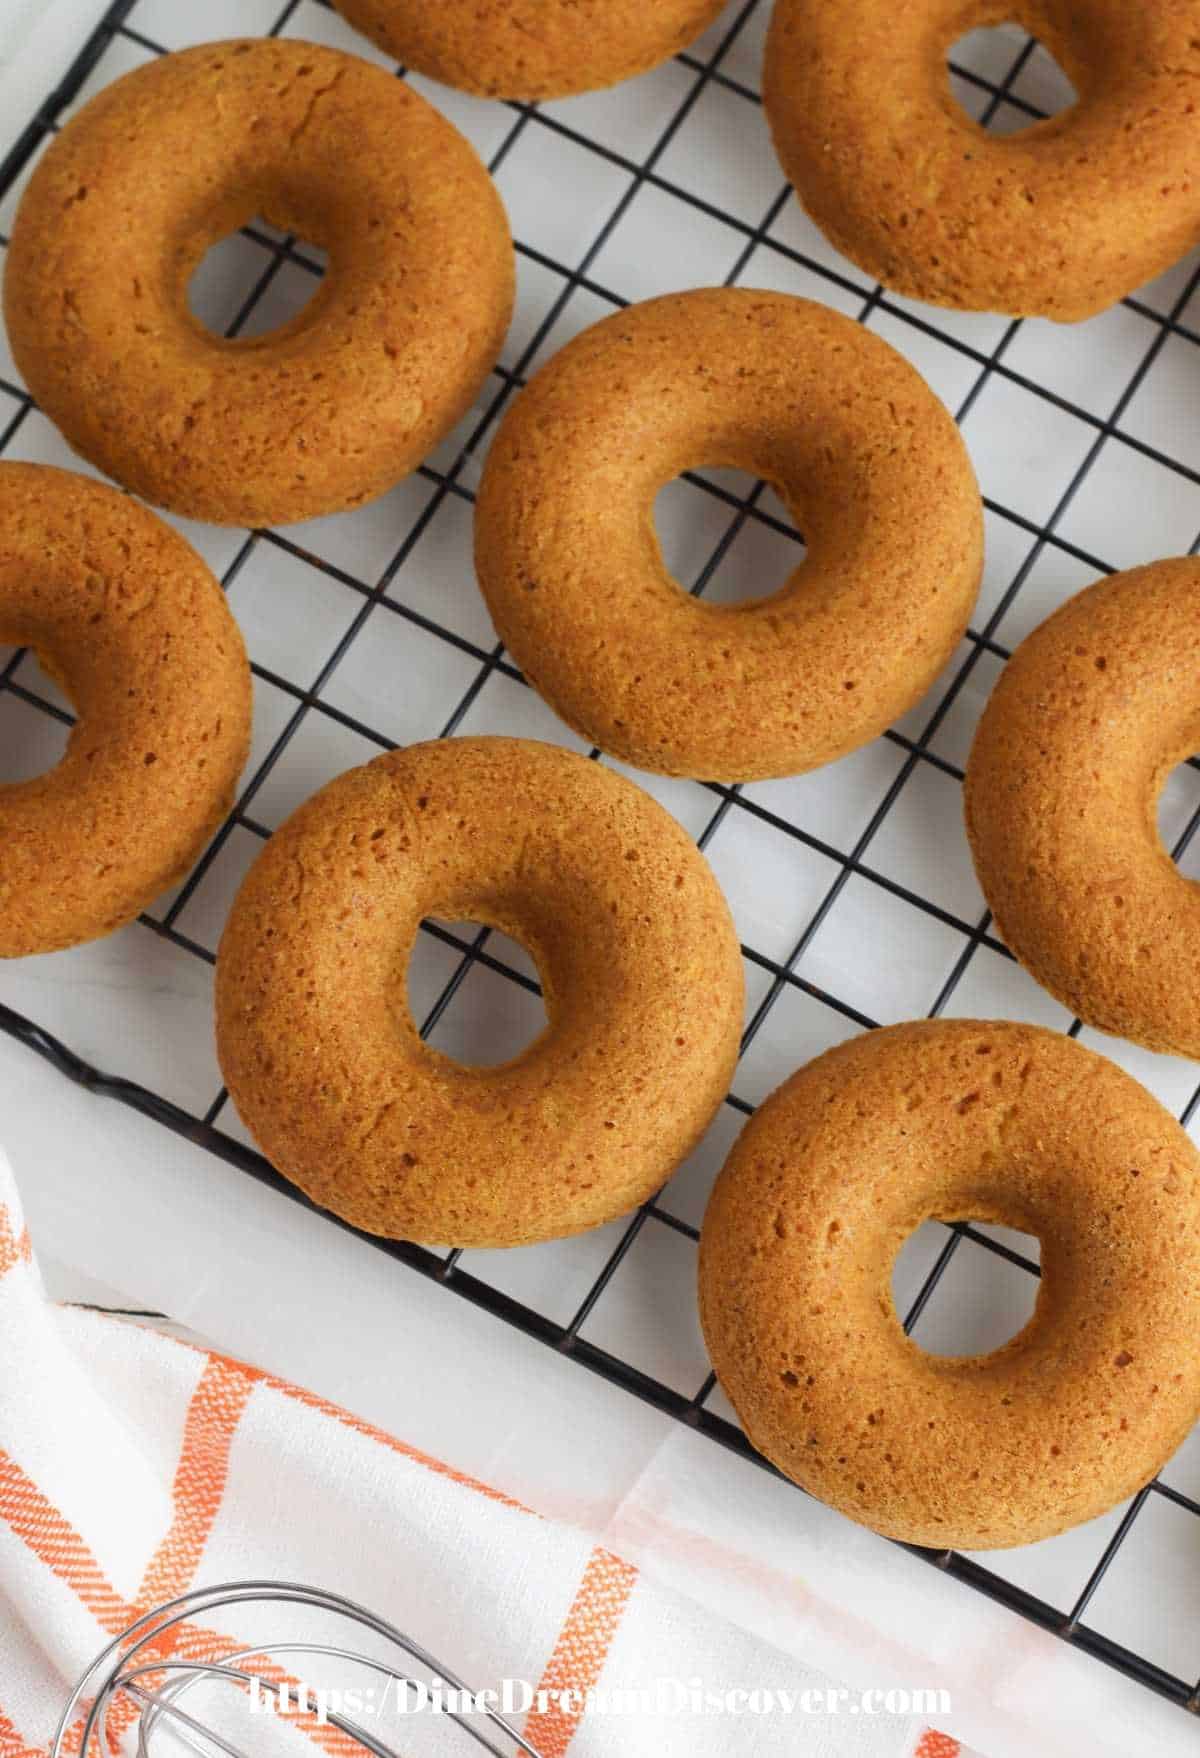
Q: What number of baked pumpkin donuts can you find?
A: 8